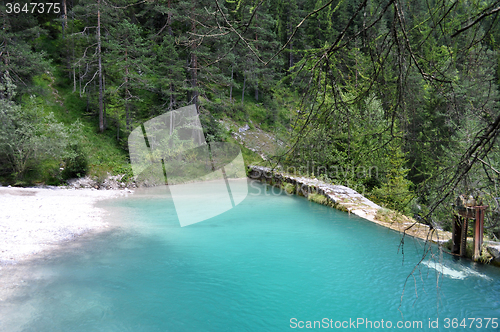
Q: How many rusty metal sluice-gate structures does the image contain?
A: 1